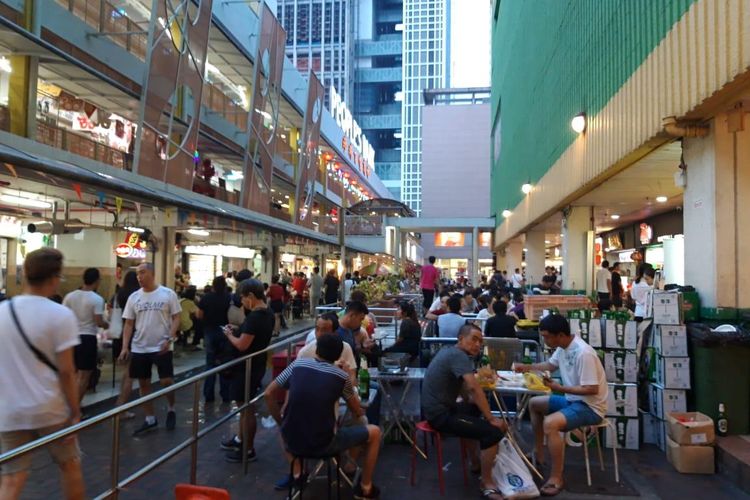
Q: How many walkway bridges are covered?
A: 1